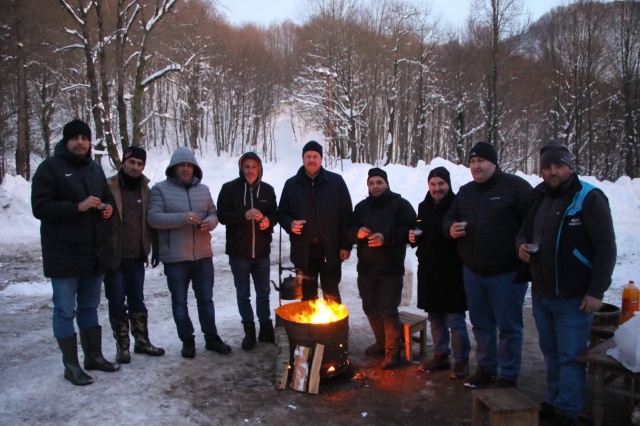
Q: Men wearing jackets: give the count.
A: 9